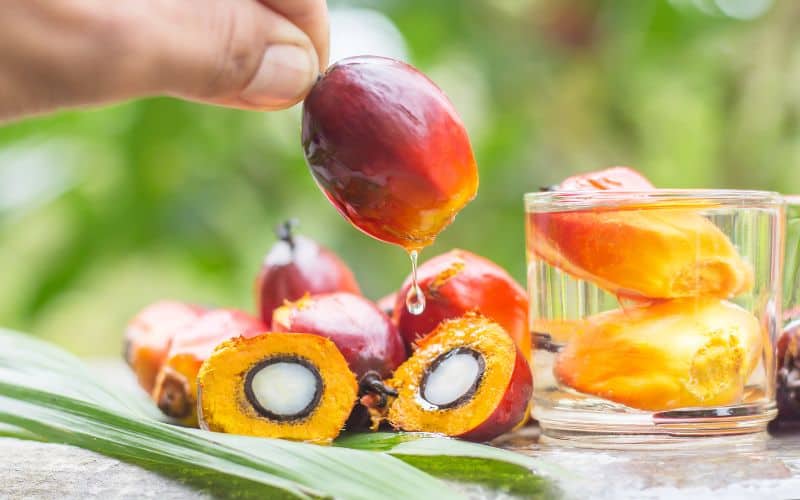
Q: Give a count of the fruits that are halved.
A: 2